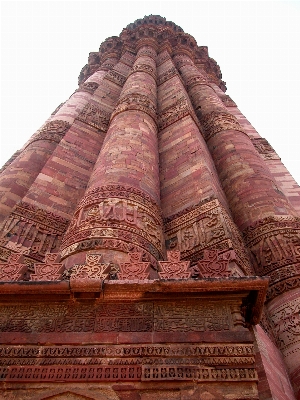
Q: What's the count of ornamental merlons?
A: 6